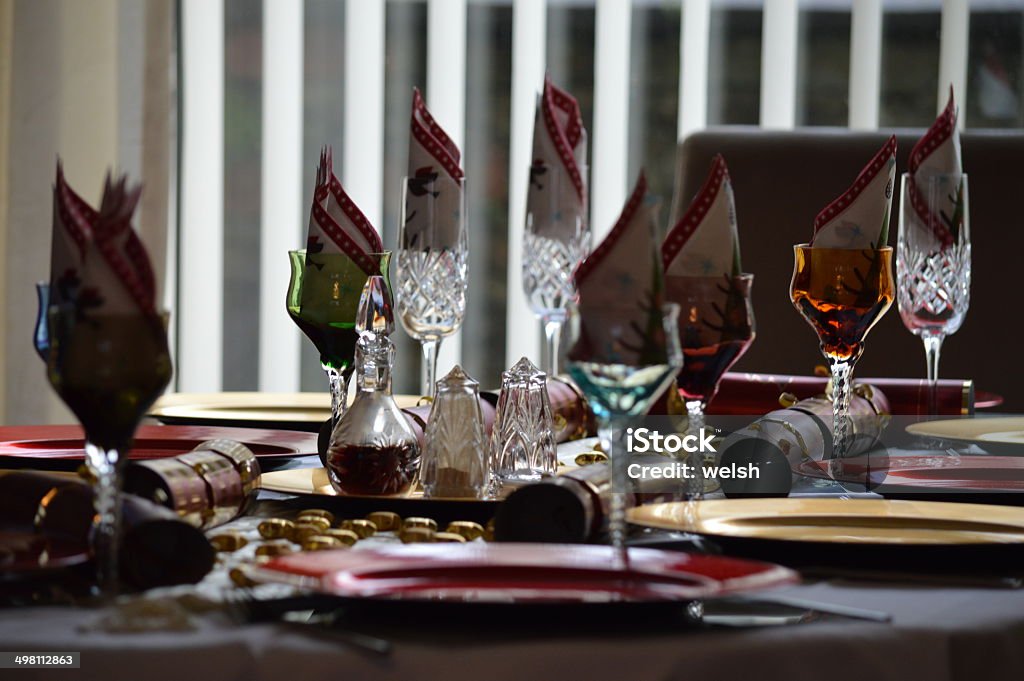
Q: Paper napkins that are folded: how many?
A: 9